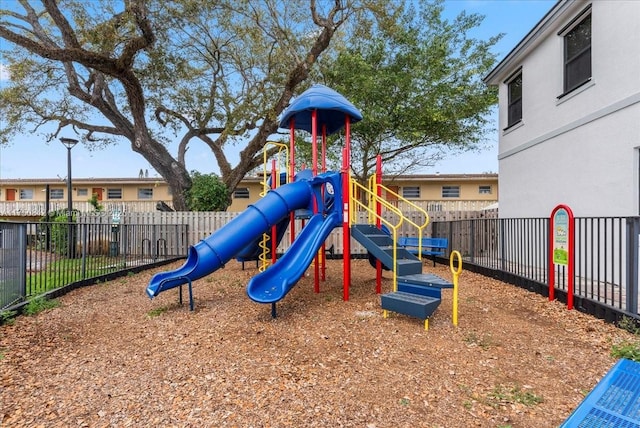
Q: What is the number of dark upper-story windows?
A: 2